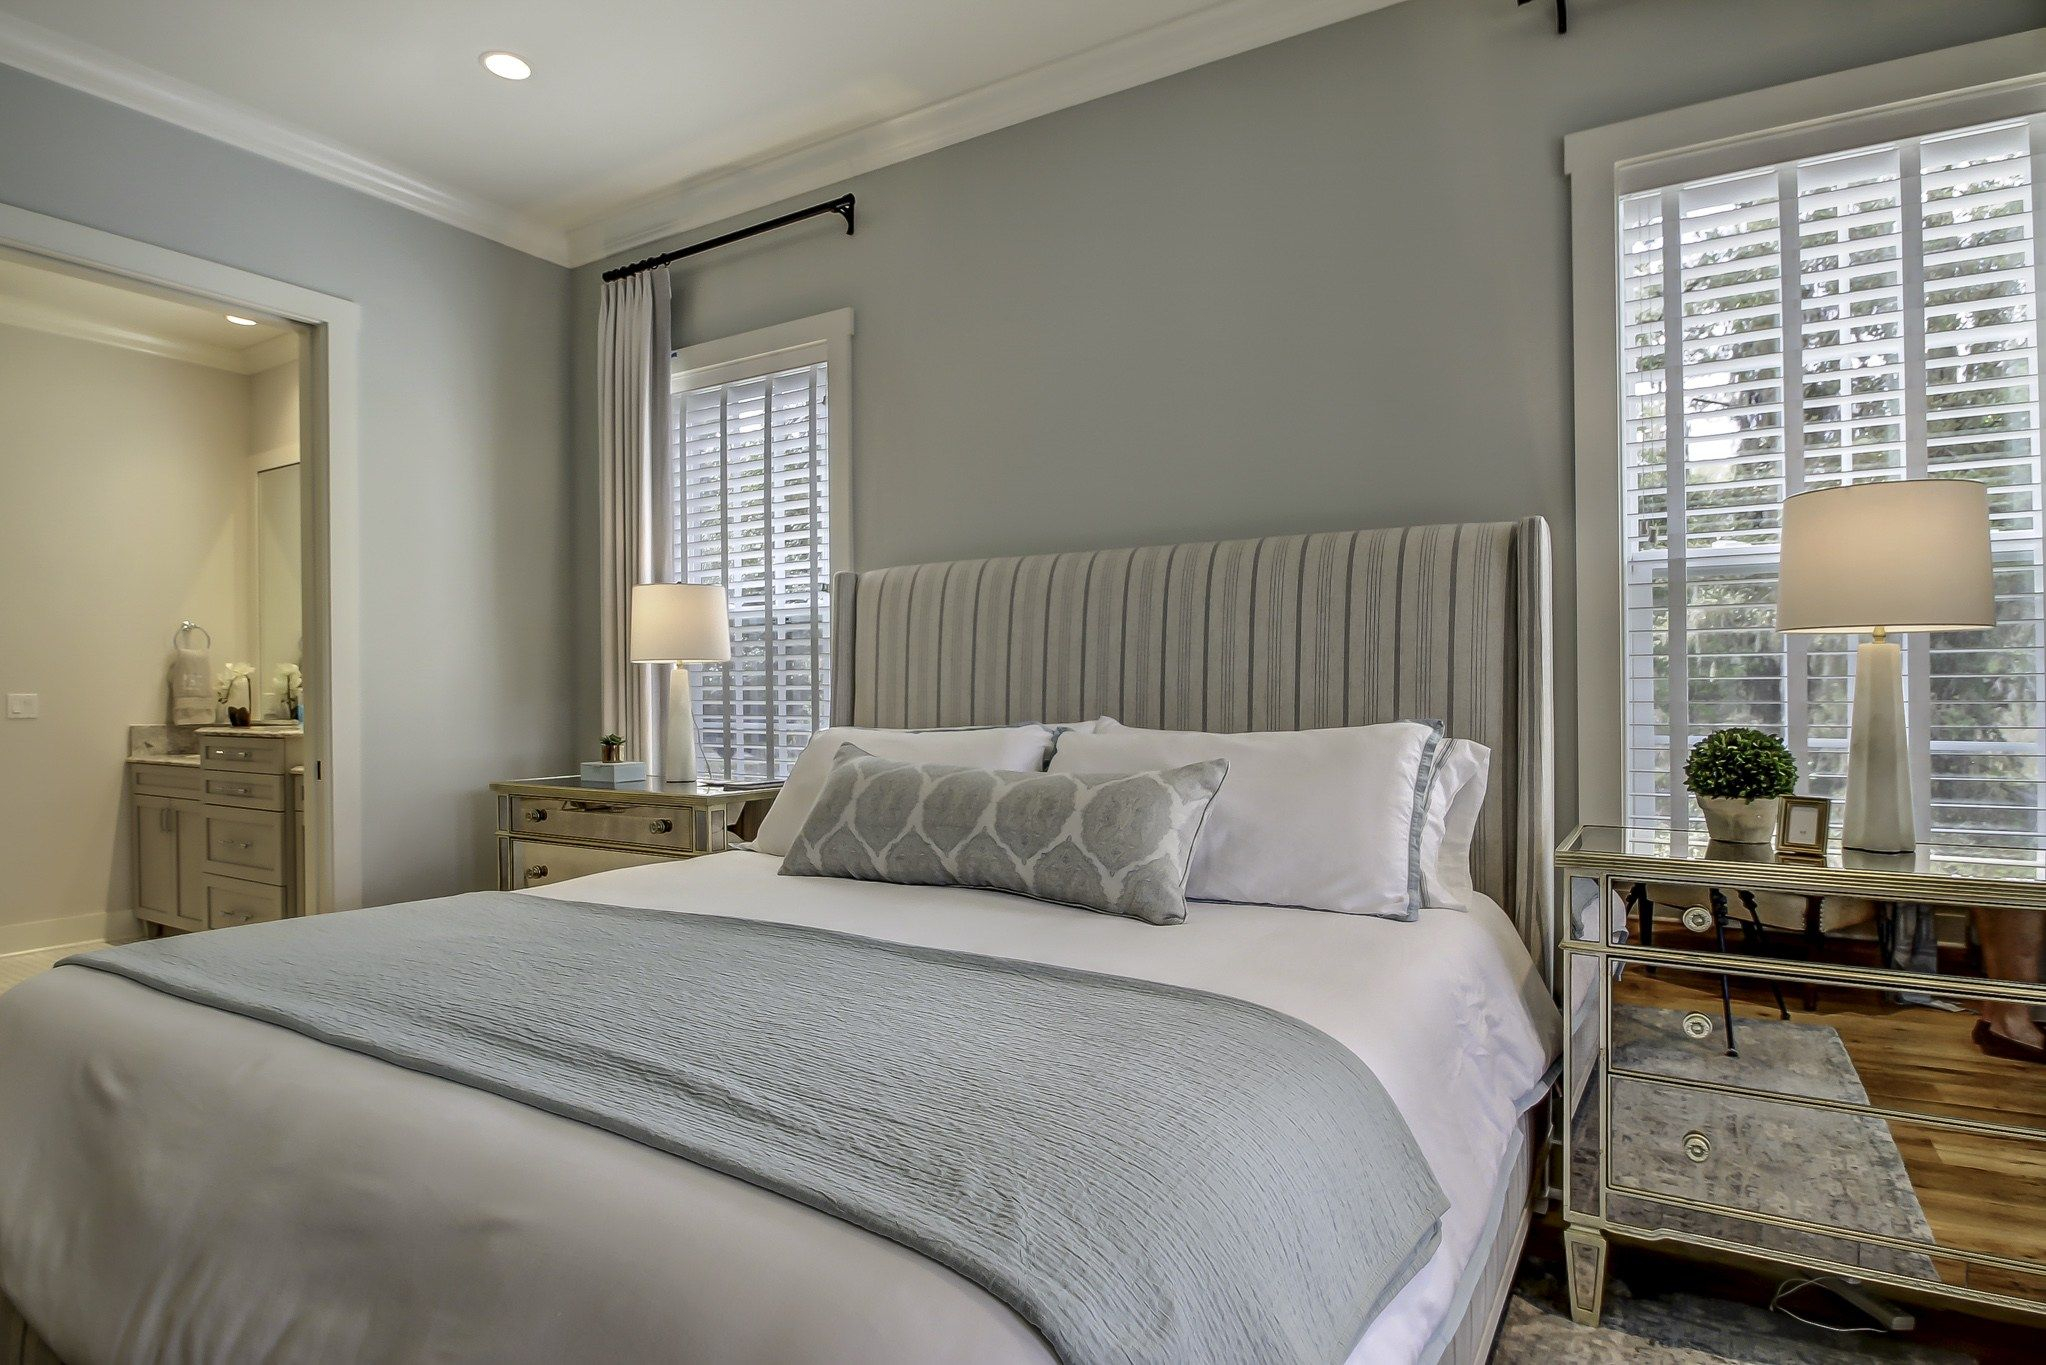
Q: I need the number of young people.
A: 0